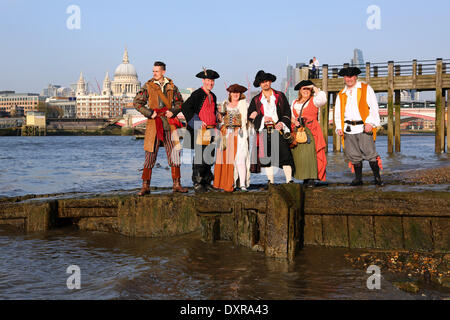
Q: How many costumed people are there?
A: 6